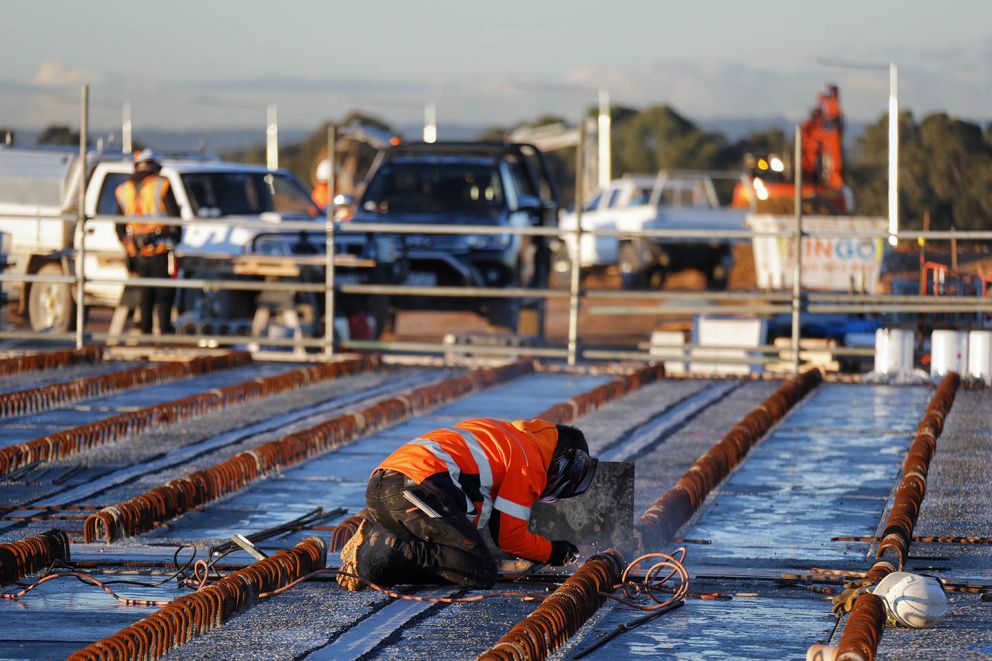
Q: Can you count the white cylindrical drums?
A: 3